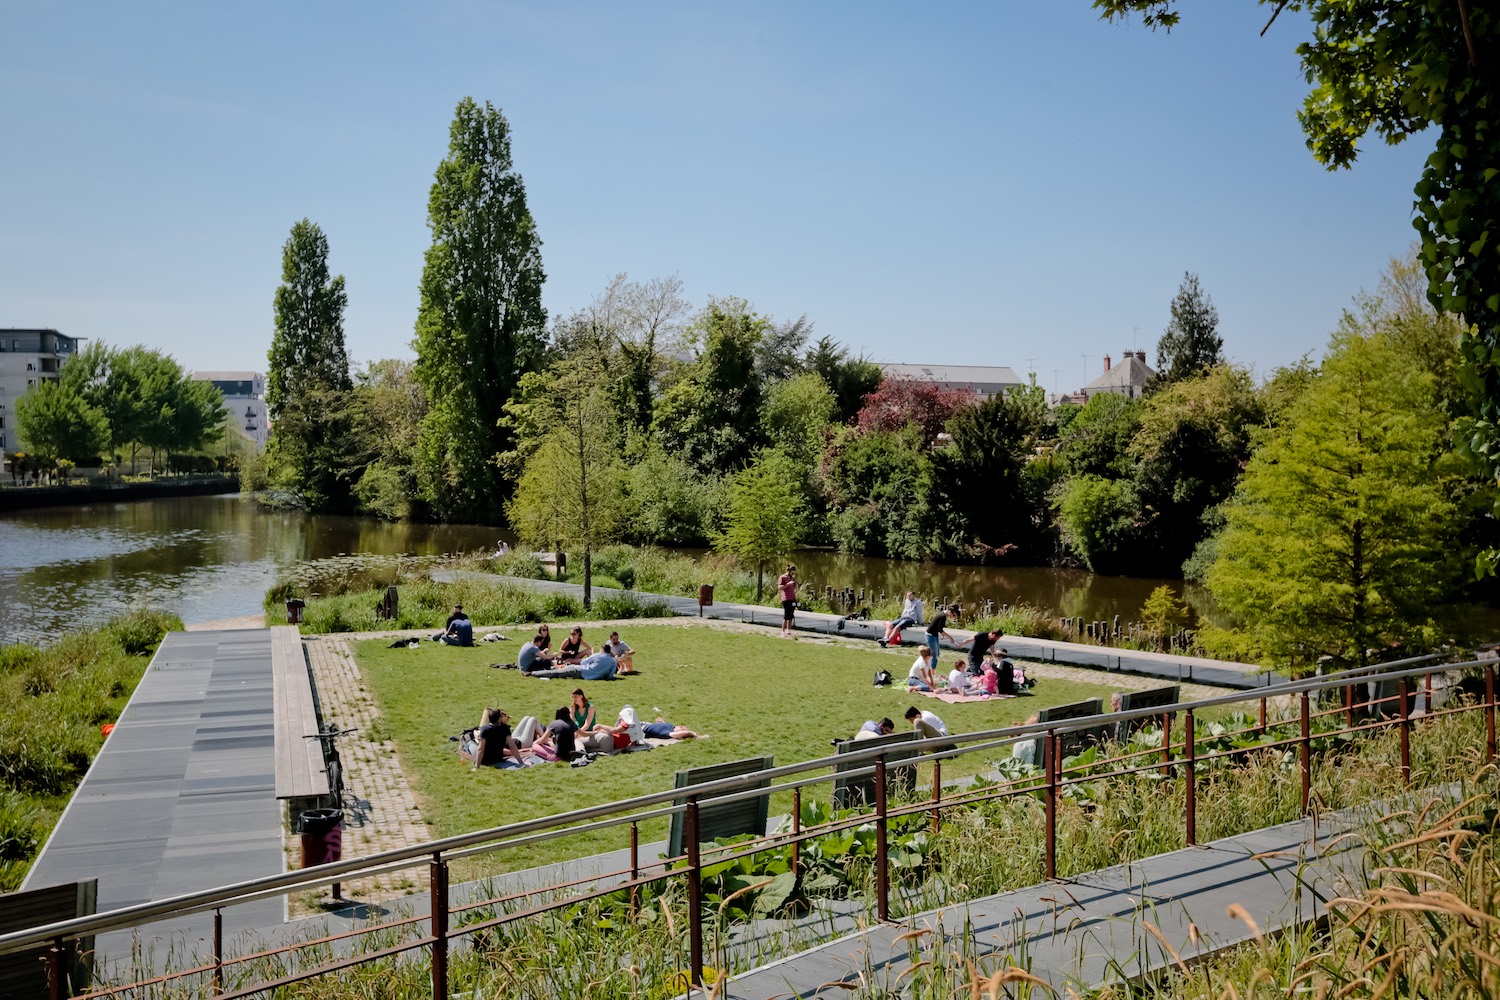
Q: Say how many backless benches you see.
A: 2